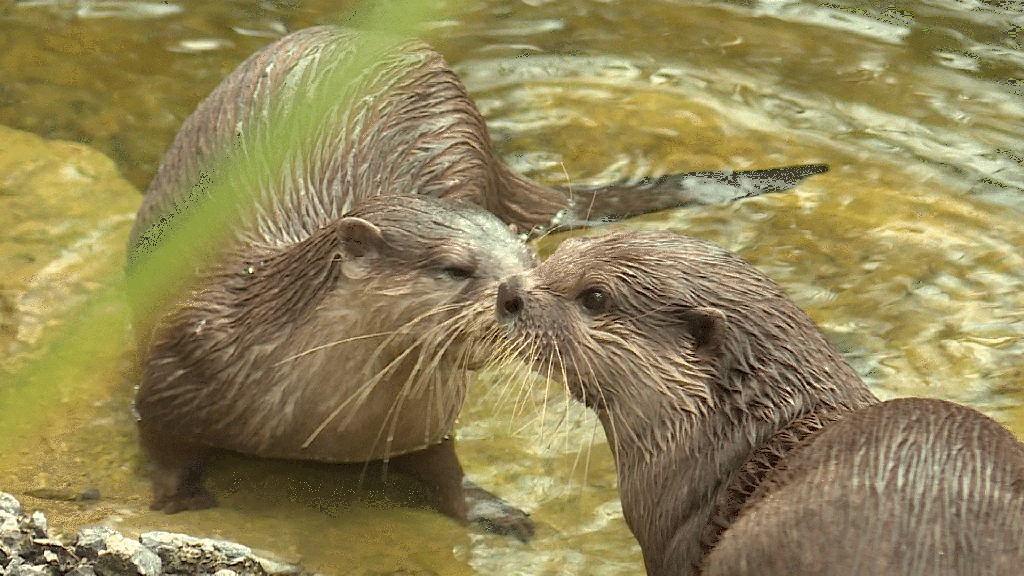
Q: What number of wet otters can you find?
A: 2